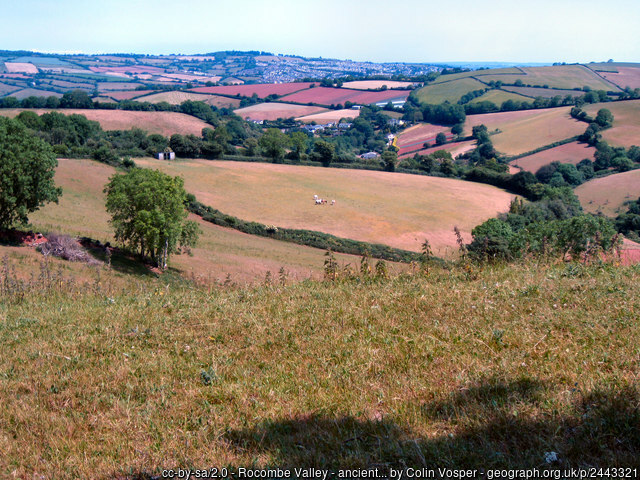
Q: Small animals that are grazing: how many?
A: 4